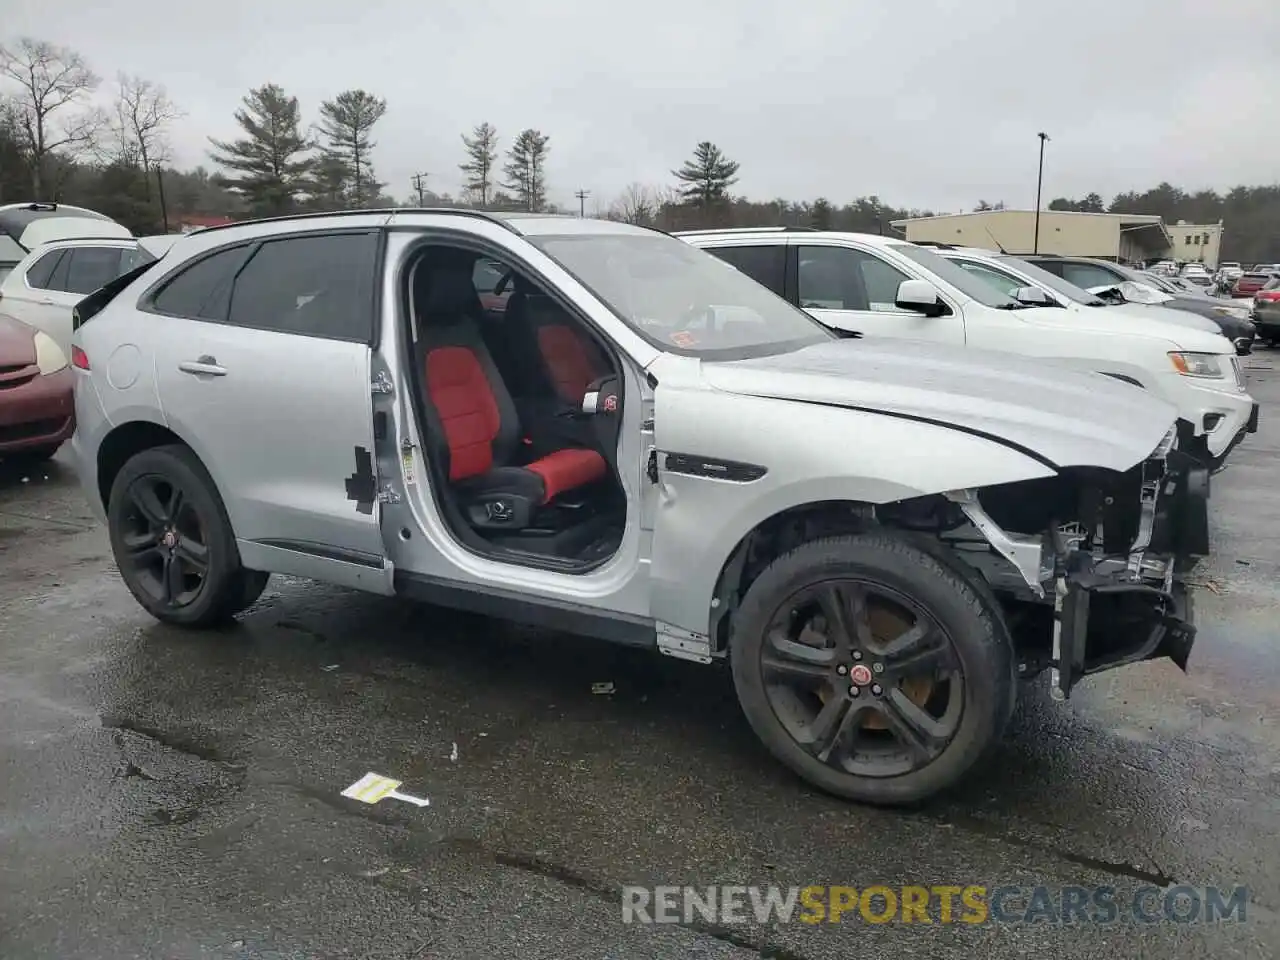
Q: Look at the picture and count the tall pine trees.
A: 5